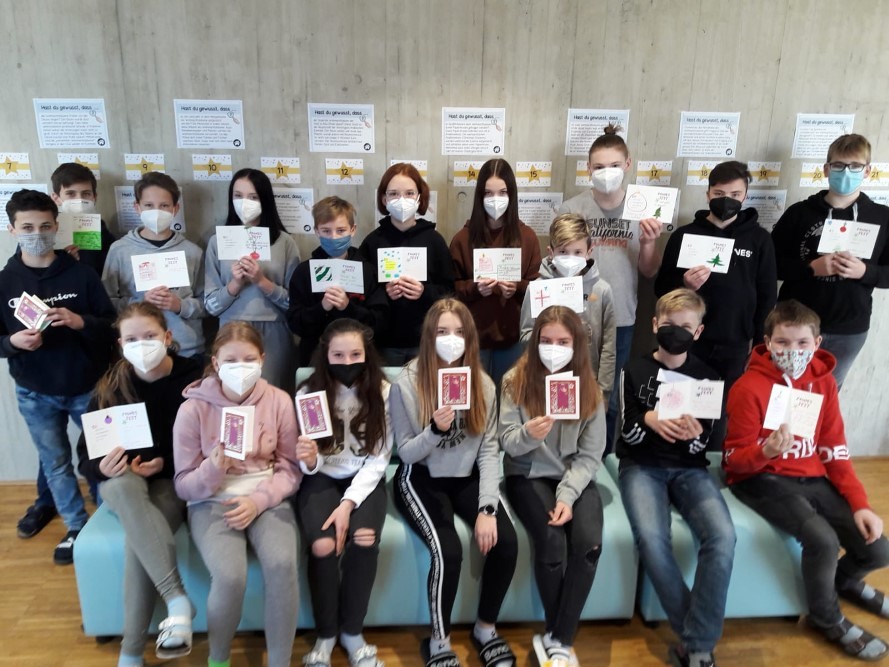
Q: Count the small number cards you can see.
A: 15